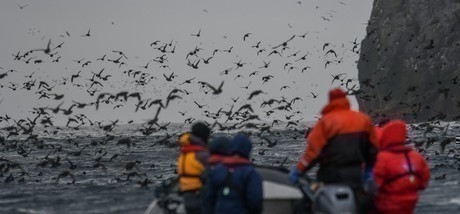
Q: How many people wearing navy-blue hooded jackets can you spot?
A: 2